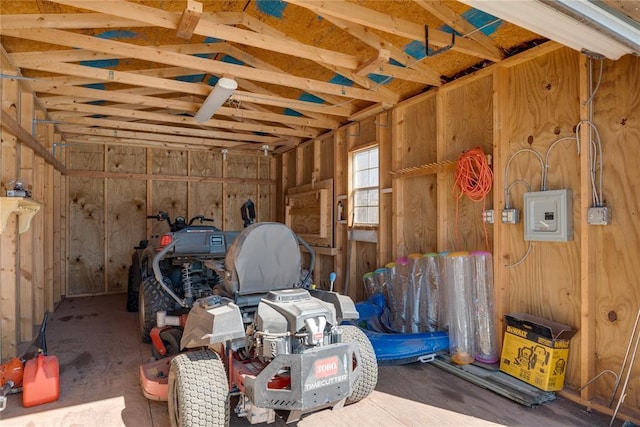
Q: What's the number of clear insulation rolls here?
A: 9